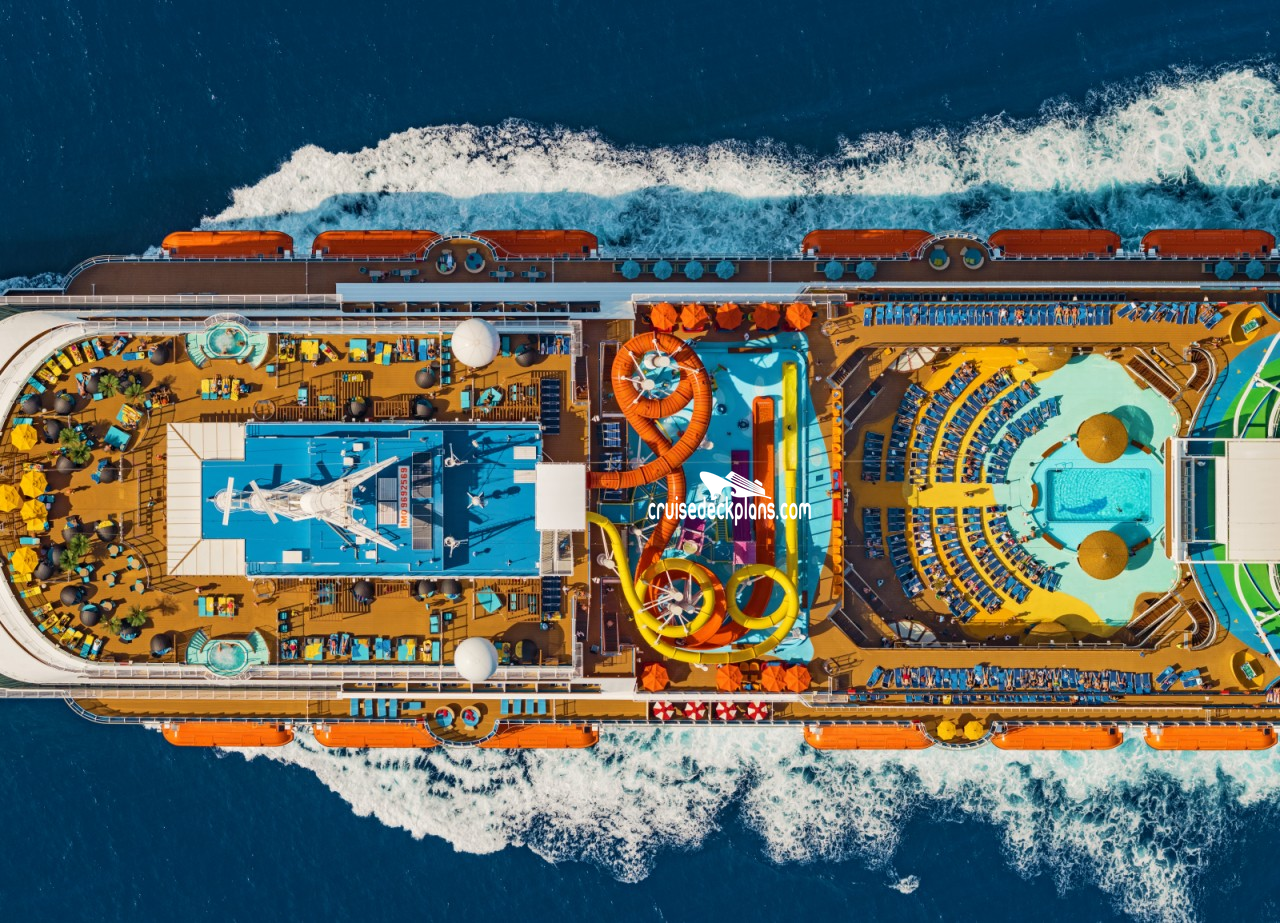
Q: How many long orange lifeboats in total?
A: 12